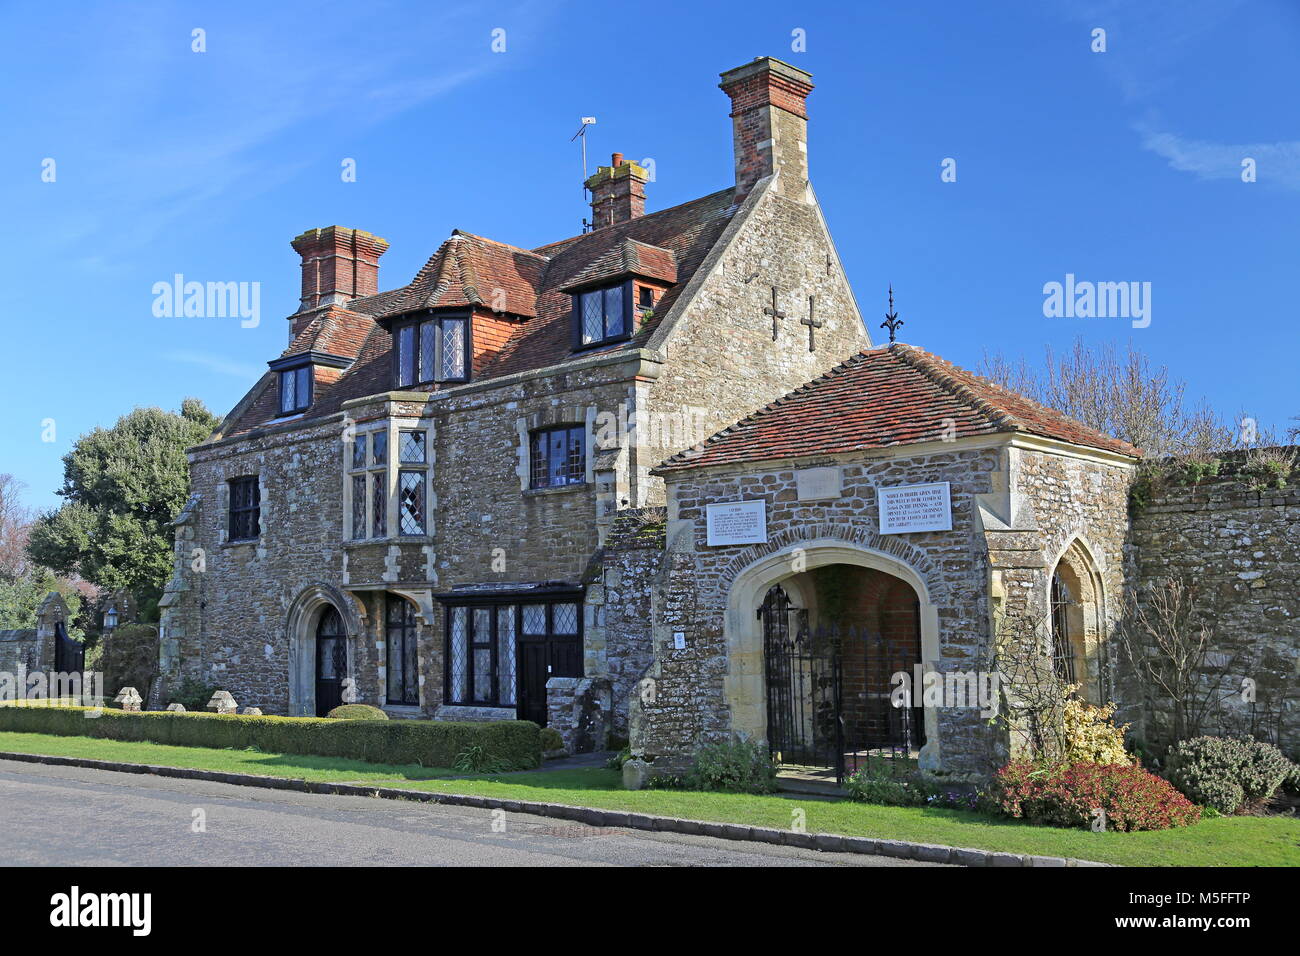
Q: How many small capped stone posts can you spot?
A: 4